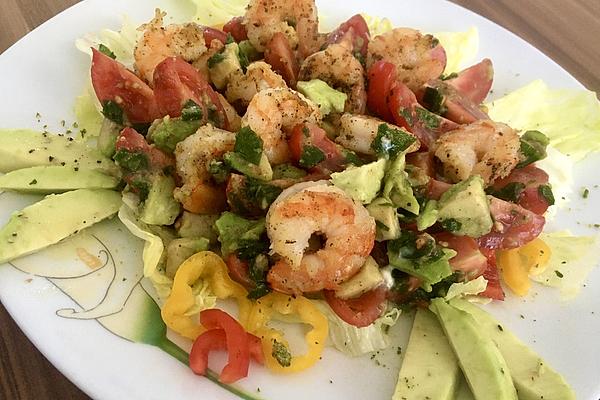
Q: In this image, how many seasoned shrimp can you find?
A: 10